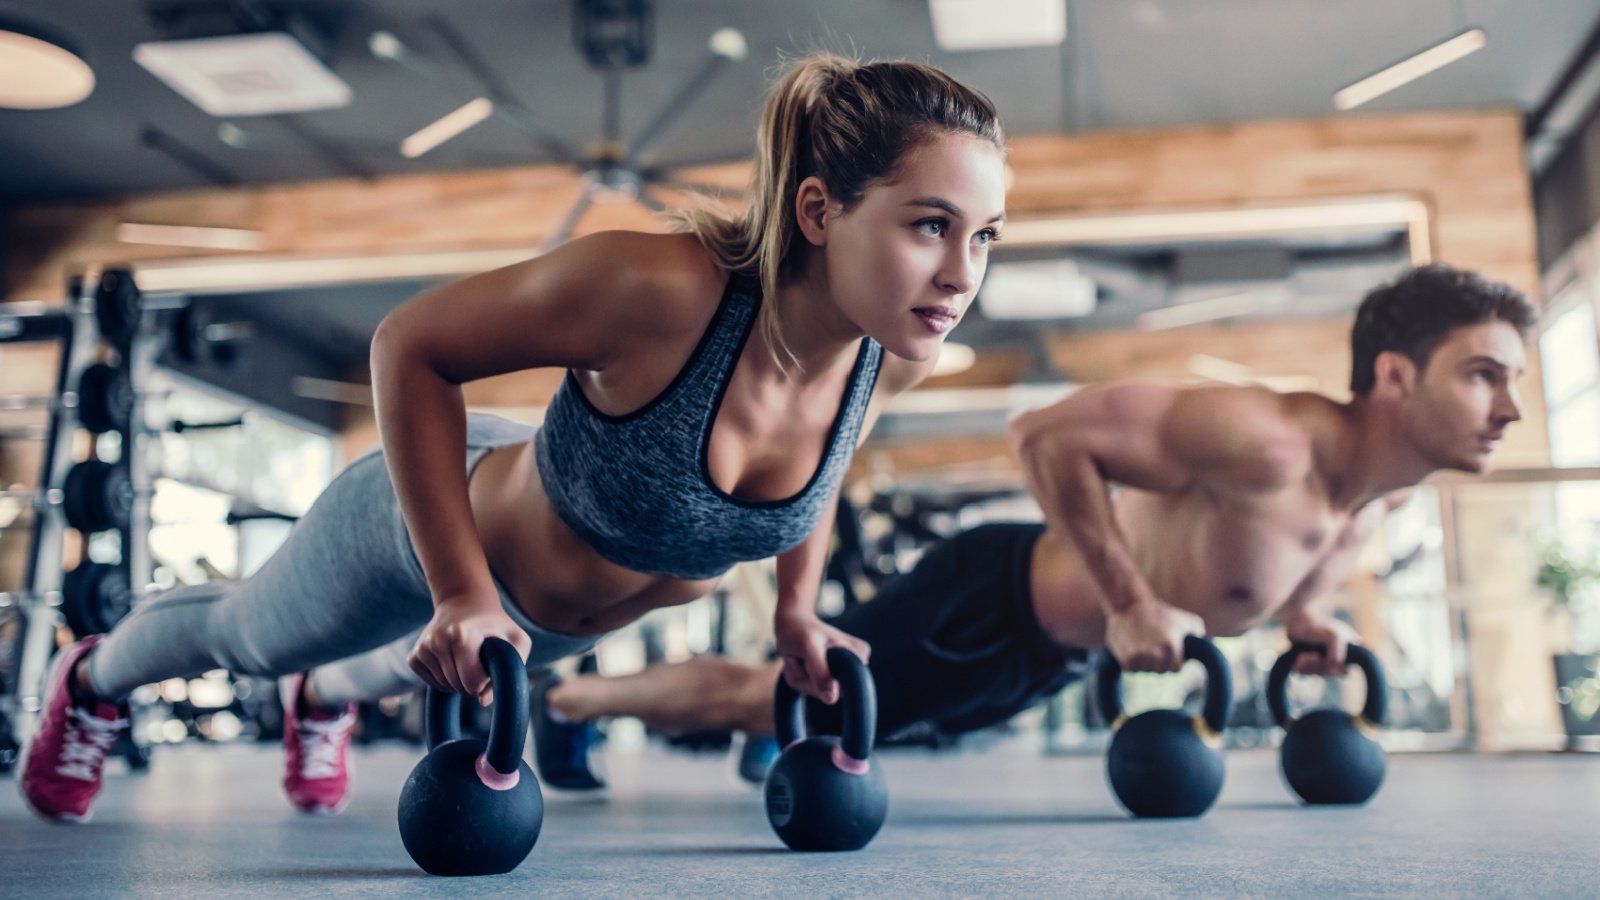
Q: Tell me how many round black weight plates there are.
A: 4